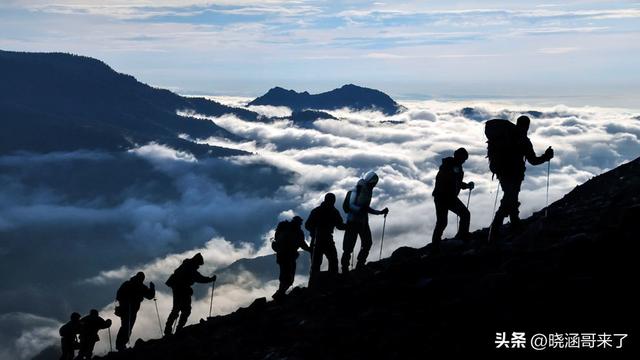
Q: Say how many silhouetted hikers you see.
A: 9